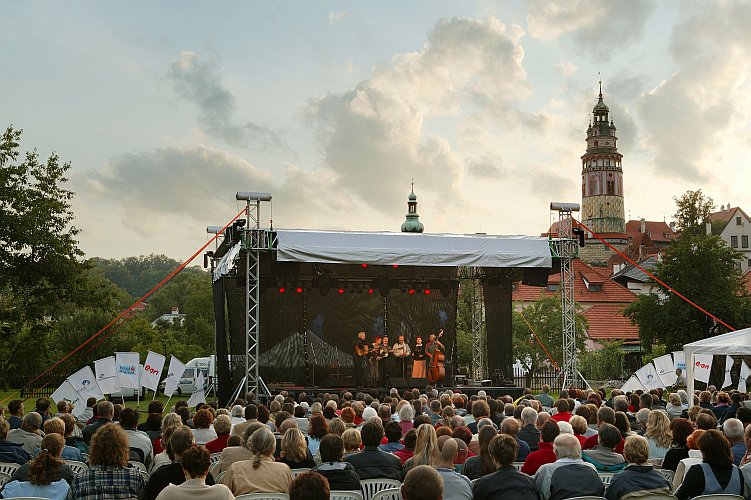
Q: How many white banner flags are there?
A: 14